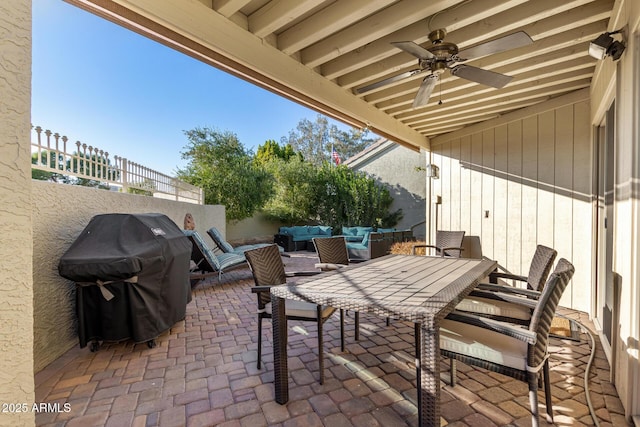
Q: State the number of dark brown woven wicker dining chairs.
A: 5